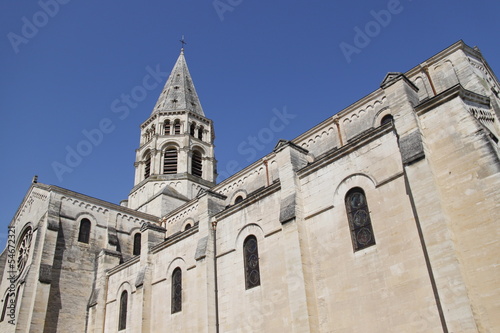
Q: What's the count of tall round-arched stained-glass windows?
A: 4